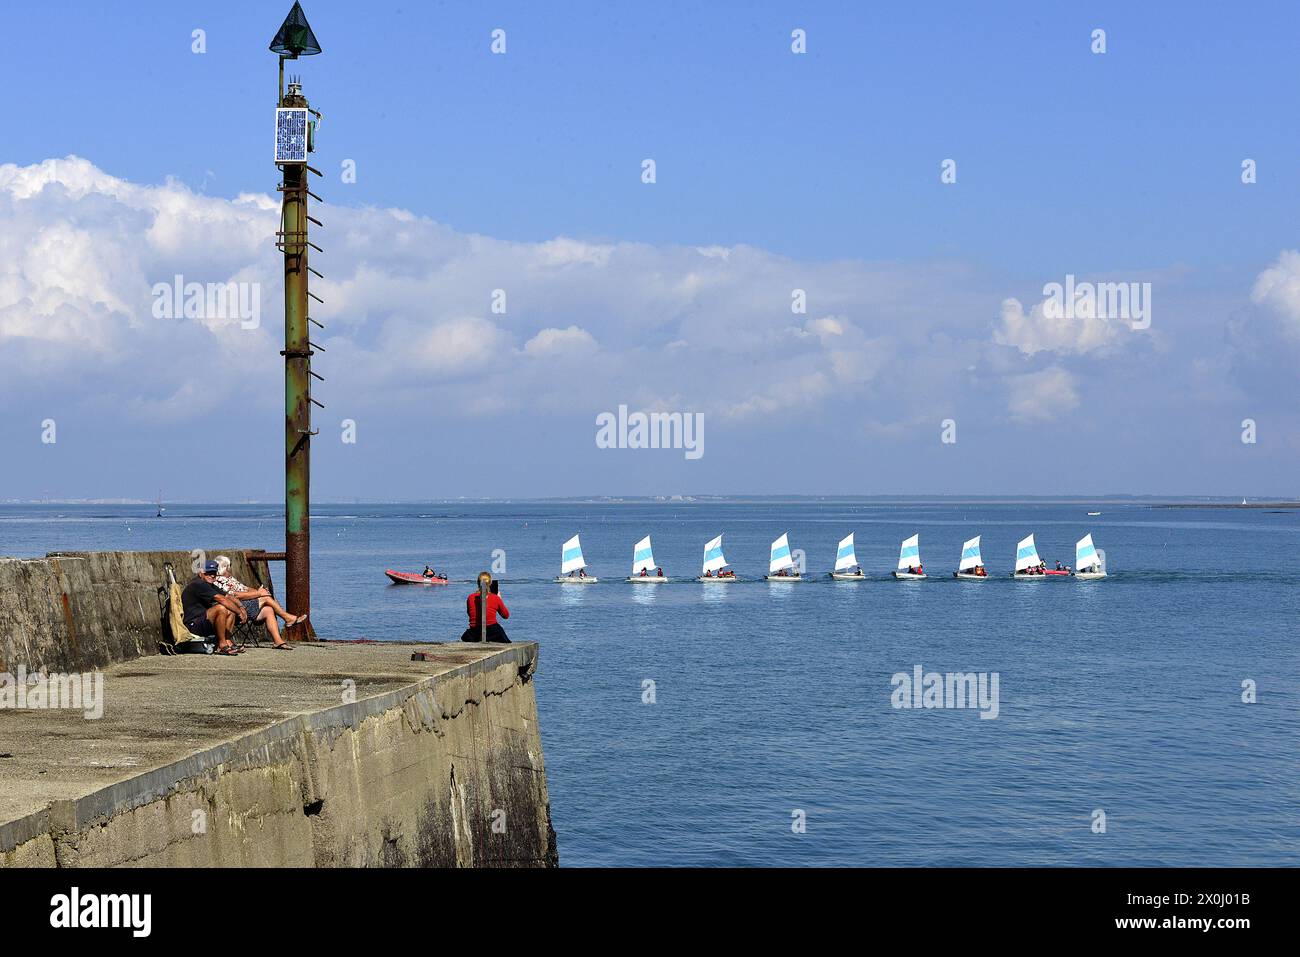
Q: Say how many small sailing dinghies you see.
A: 9